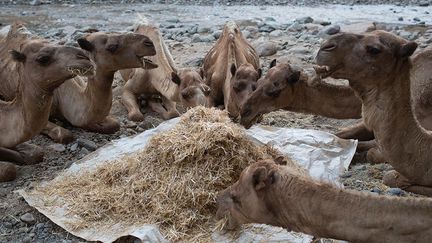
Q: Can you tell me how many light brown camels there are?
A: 7